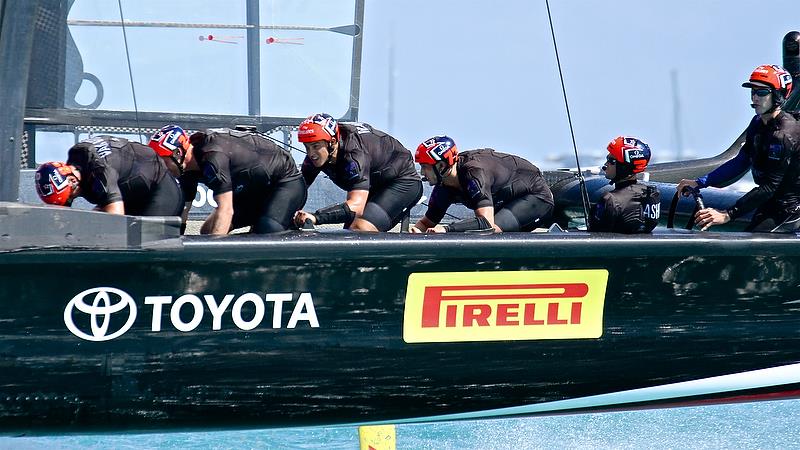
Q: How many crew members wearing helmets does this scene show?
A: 6